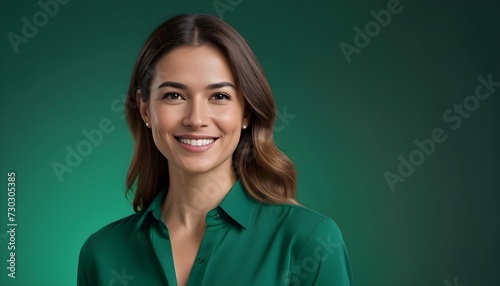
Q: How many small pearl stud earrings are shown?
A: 2